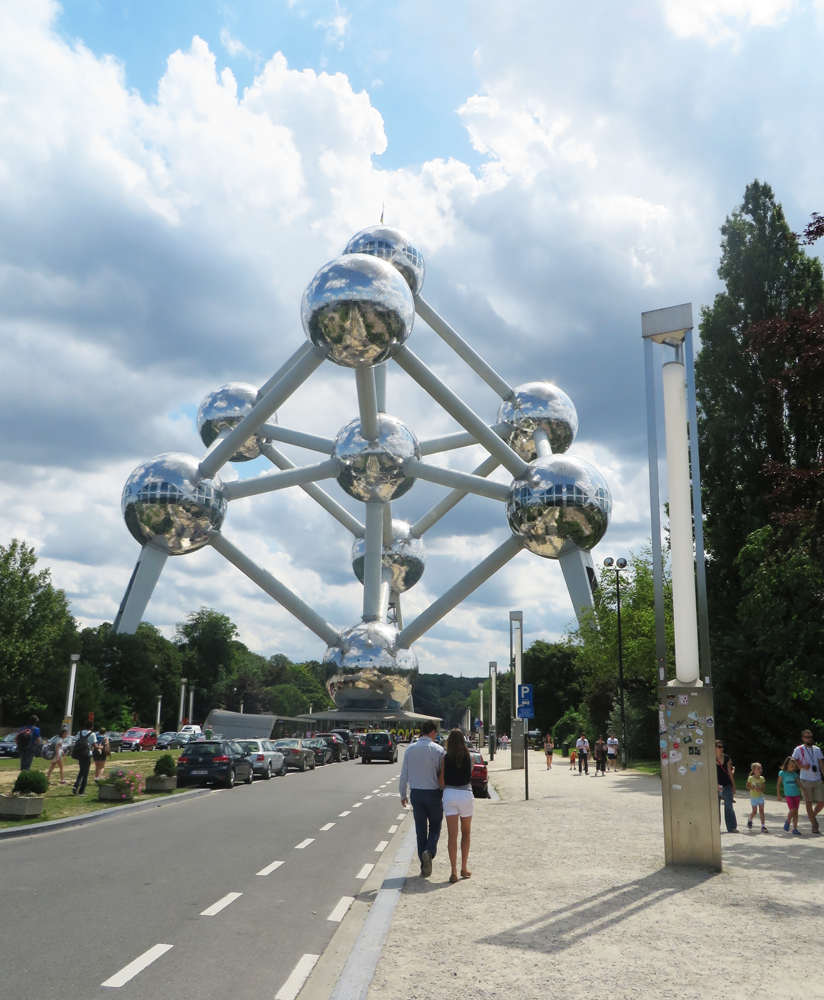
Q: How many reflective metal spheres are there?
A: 9